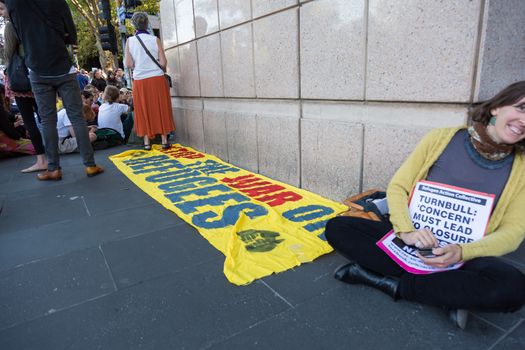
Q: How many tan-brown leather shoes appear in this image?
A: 2